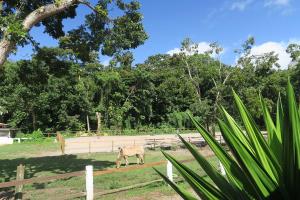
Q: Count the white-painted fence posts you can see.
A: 3